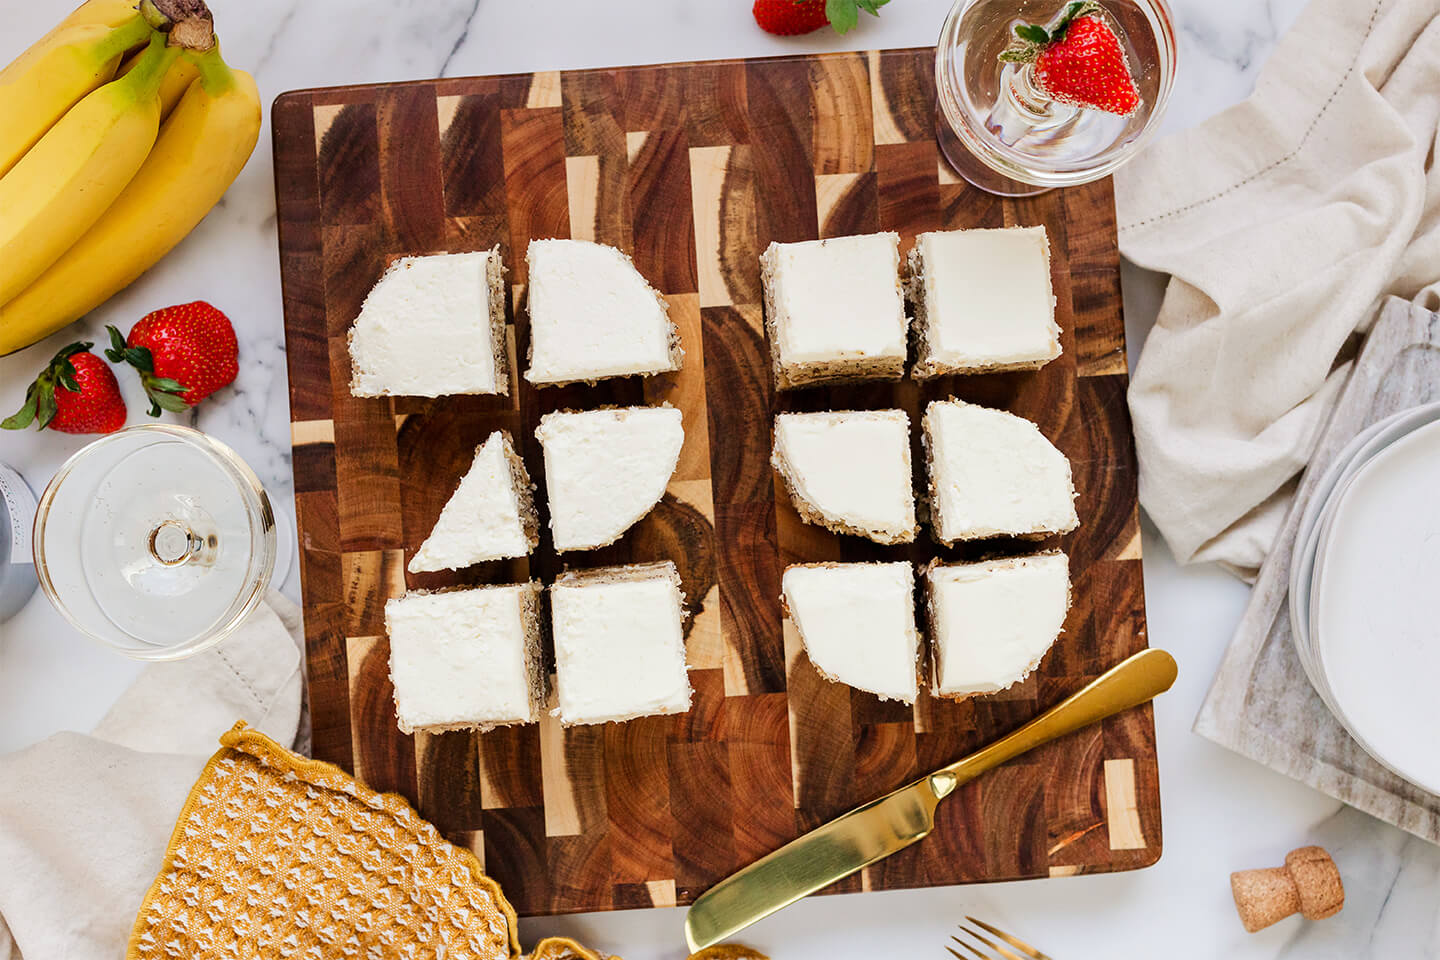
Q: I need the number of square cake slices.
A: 4